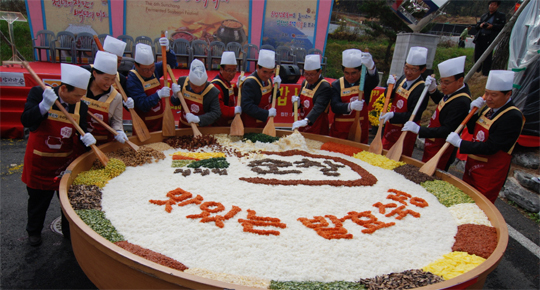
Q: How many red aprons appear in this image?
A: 12